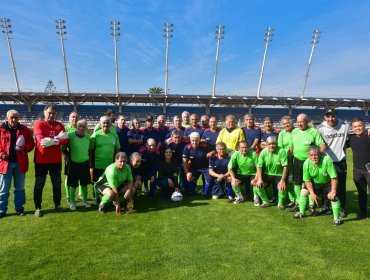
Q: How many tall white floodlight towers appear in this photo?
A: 7